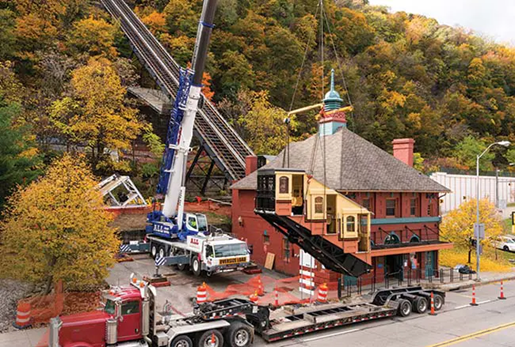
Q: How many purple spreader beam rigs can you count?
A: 0